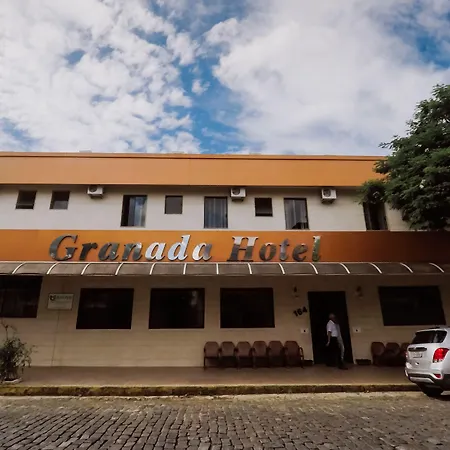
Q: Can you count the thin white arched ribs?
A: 14